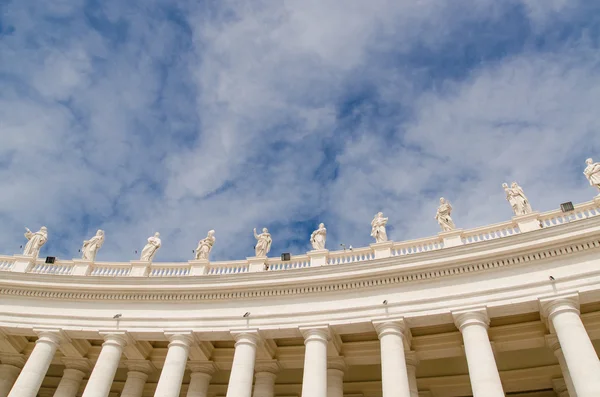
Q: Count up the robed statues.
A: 10